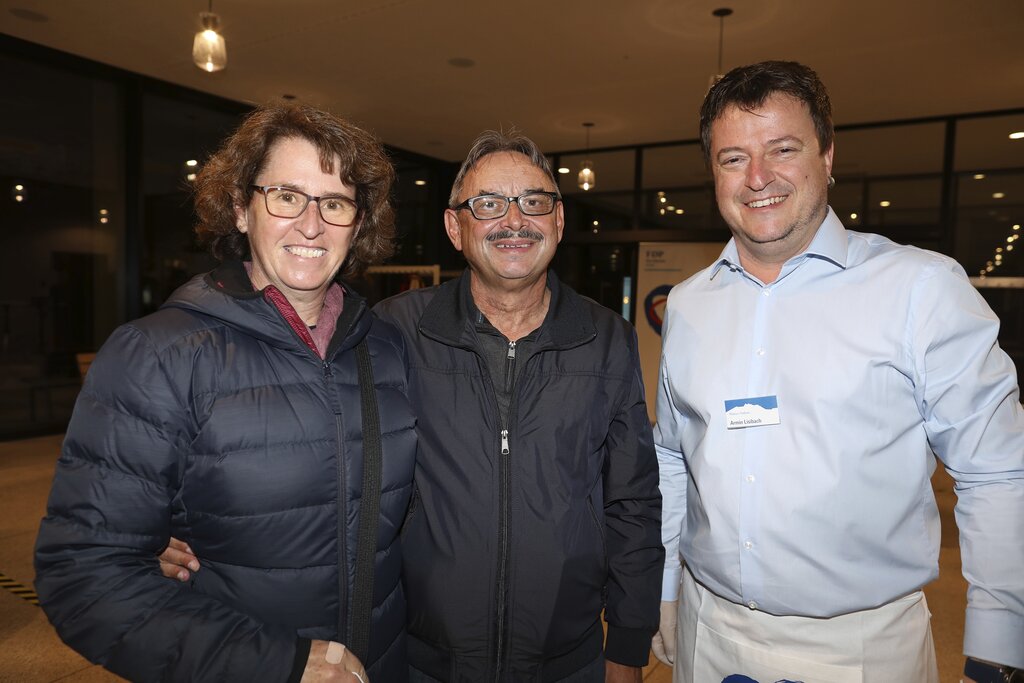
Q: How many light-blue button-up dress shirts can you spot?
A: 1